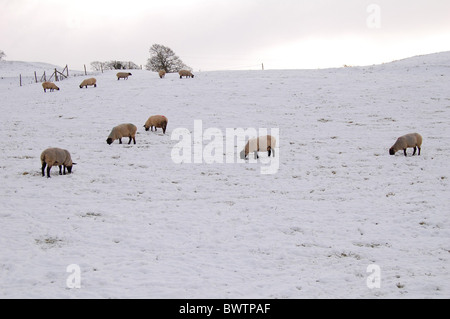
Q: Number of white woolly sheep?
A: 10